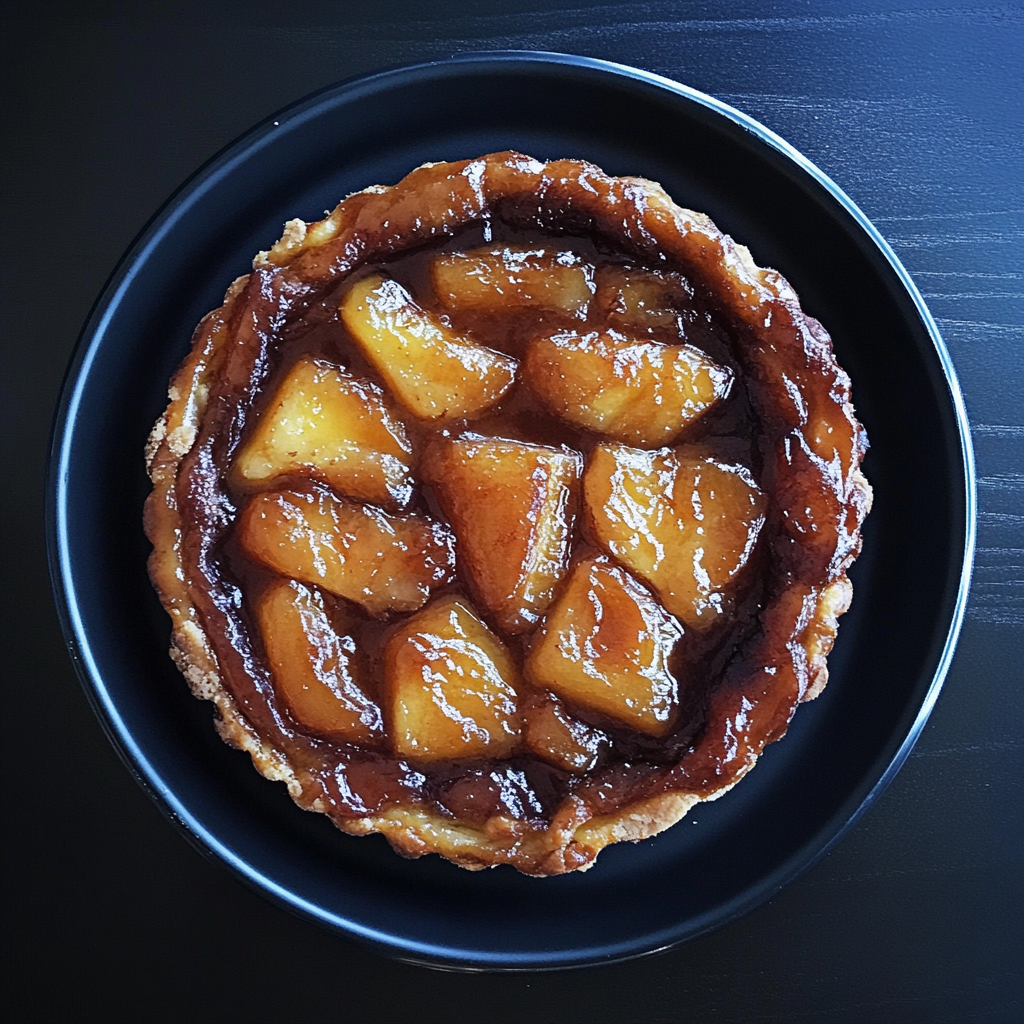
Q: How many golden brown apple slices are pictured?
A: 12